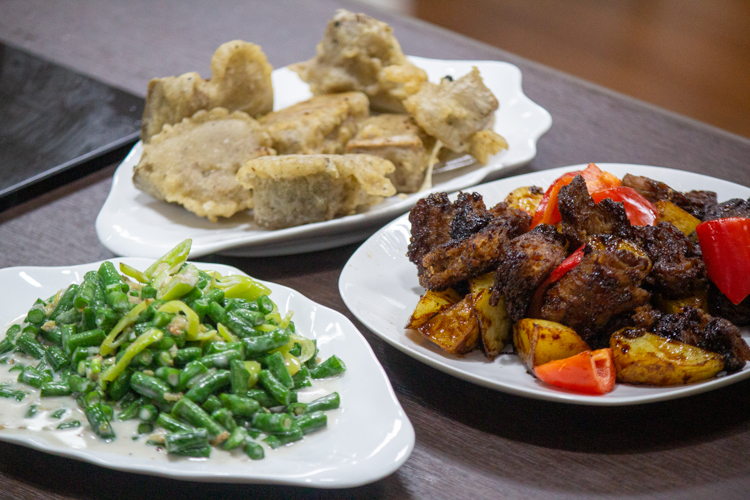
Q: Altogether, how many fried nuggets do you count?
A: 7